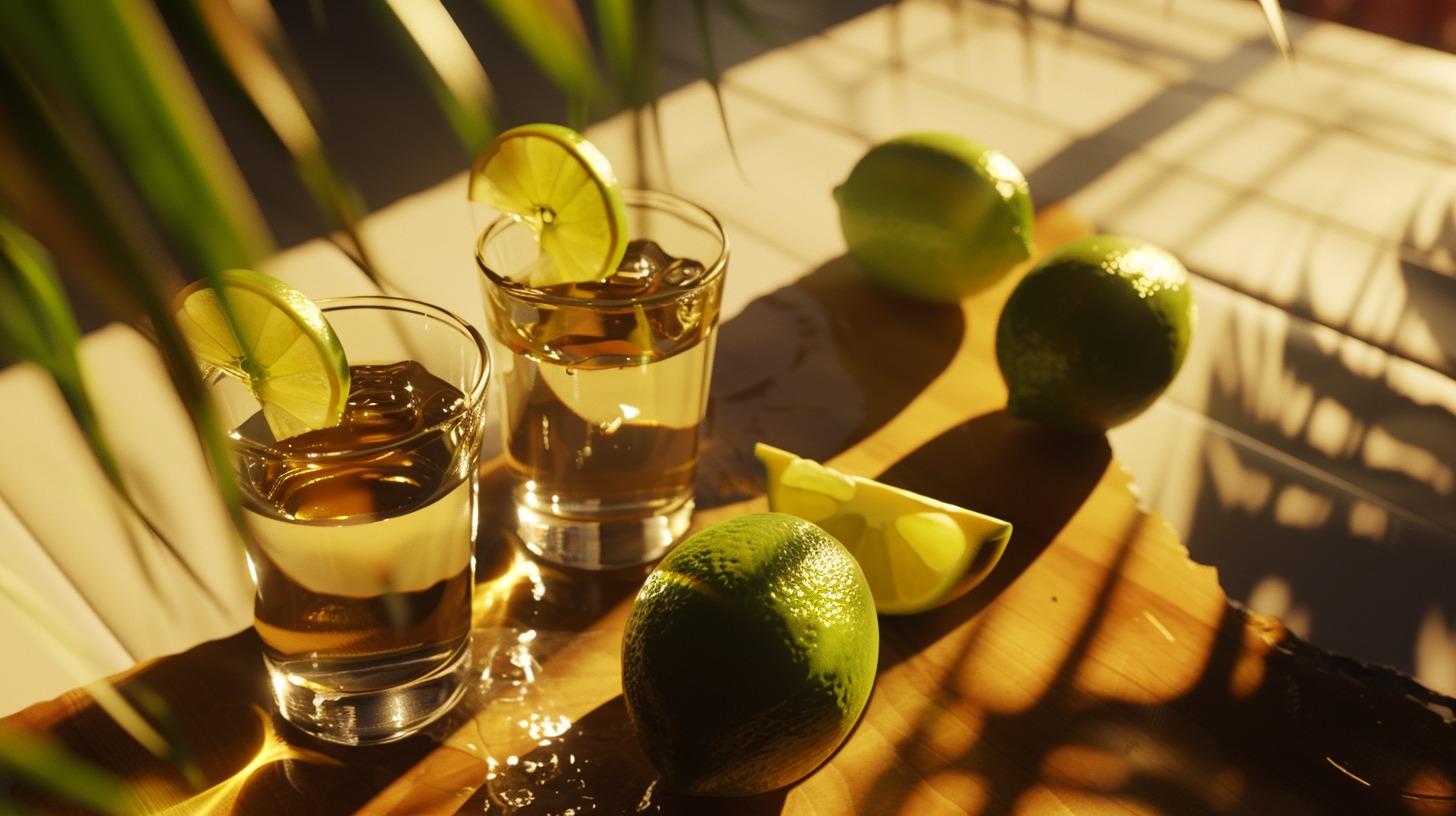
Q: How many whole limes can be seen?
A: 3